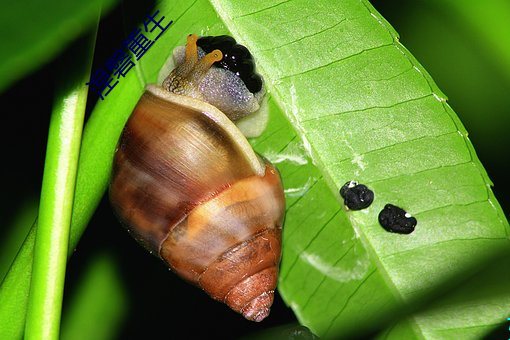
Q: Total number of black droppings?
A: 2